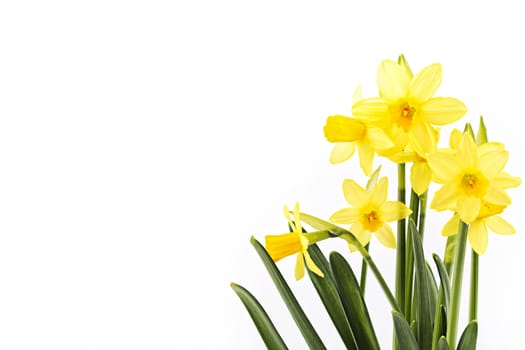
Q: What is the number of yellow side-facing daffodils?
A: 2